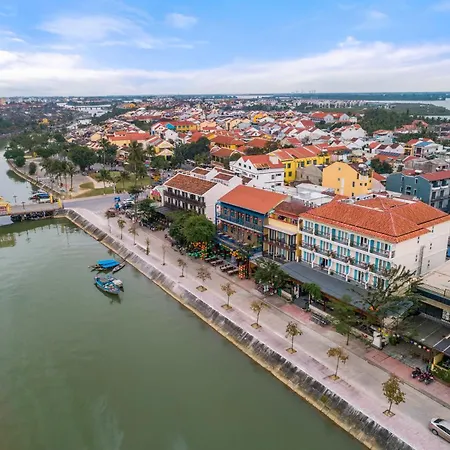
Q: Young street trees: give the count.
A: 12